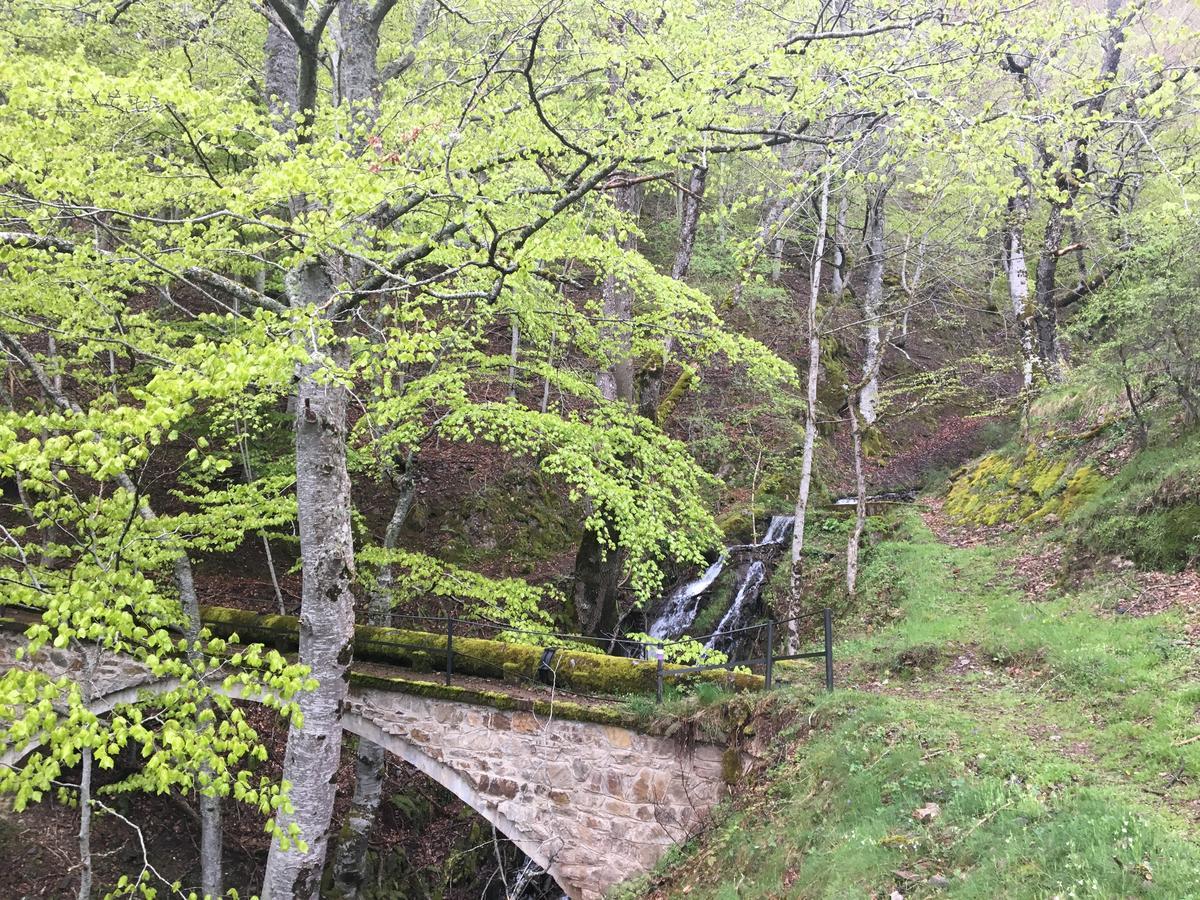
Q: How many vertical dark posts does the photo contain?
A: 4